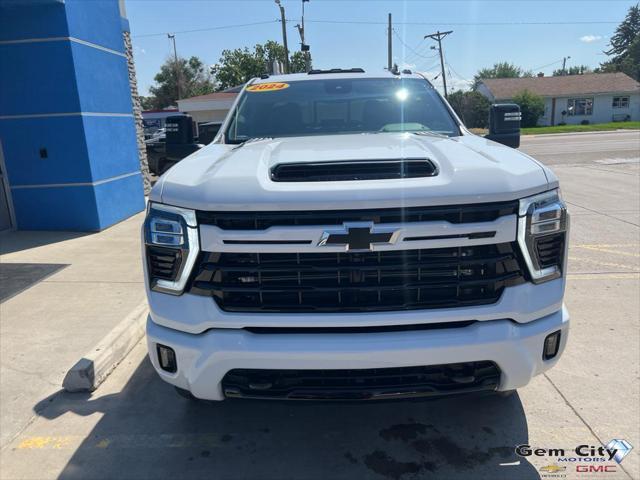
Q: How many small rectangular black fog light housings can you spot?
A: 2